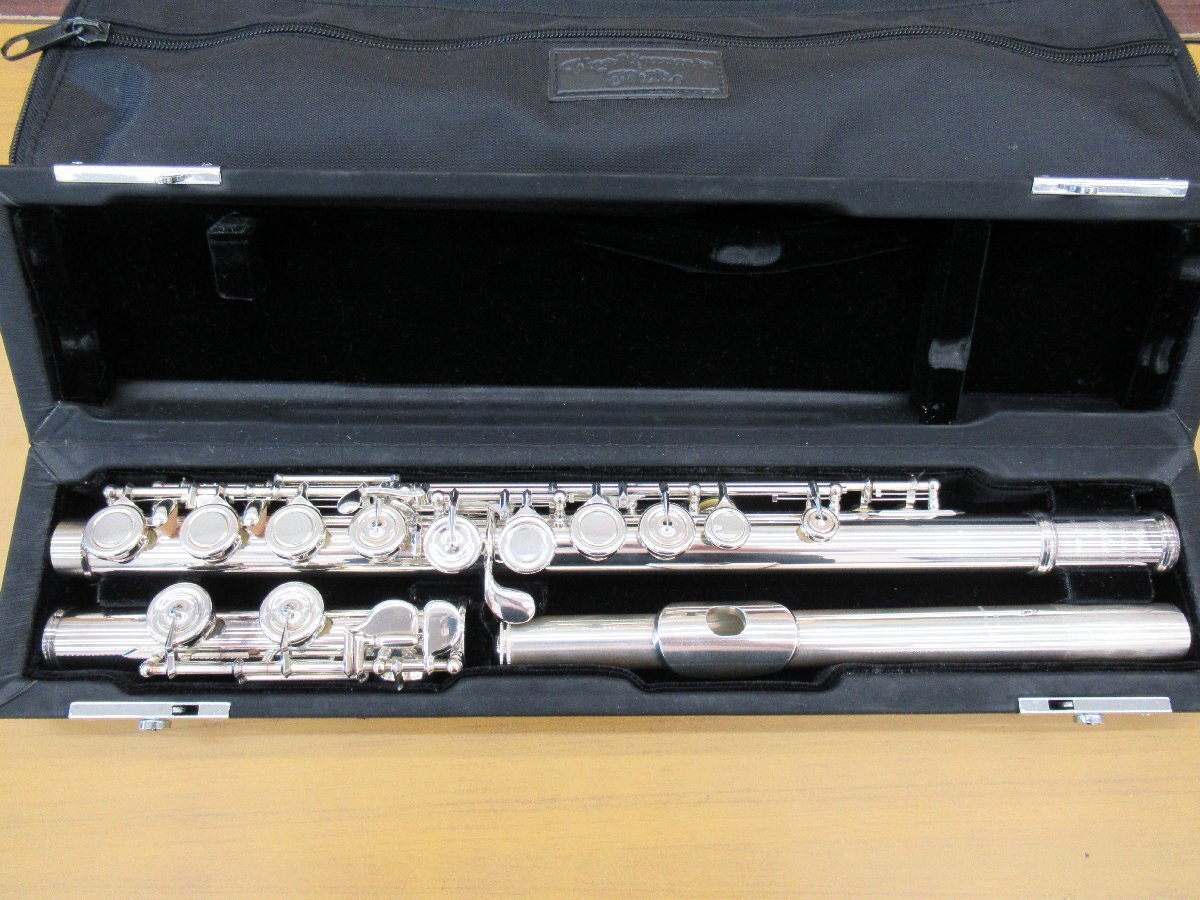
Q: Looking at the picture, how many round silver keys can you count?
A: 12